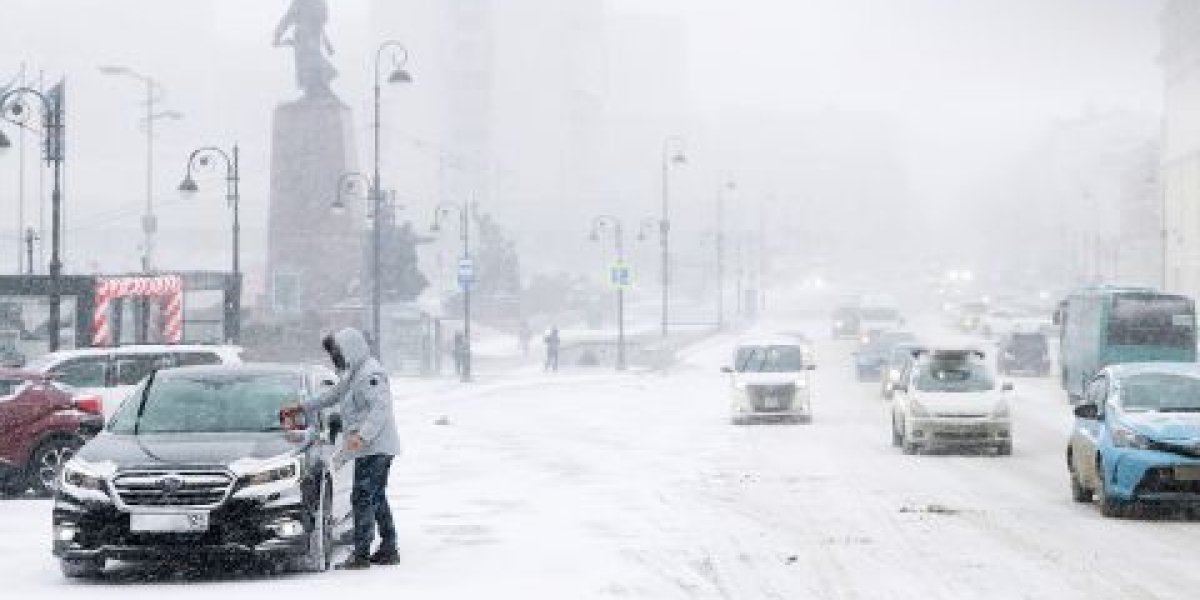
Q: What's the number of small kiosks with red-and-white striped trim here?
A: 1